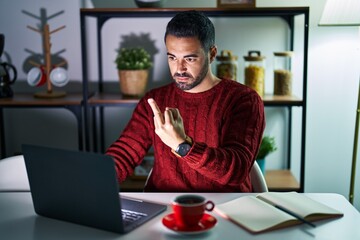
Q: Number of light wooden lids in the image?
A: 3